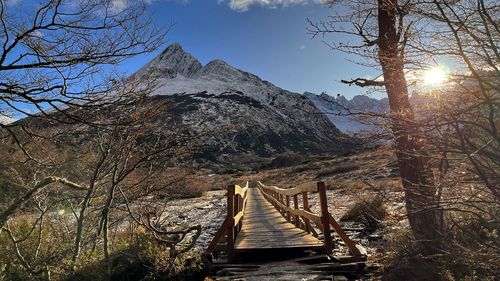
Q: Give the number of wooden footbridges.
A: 1